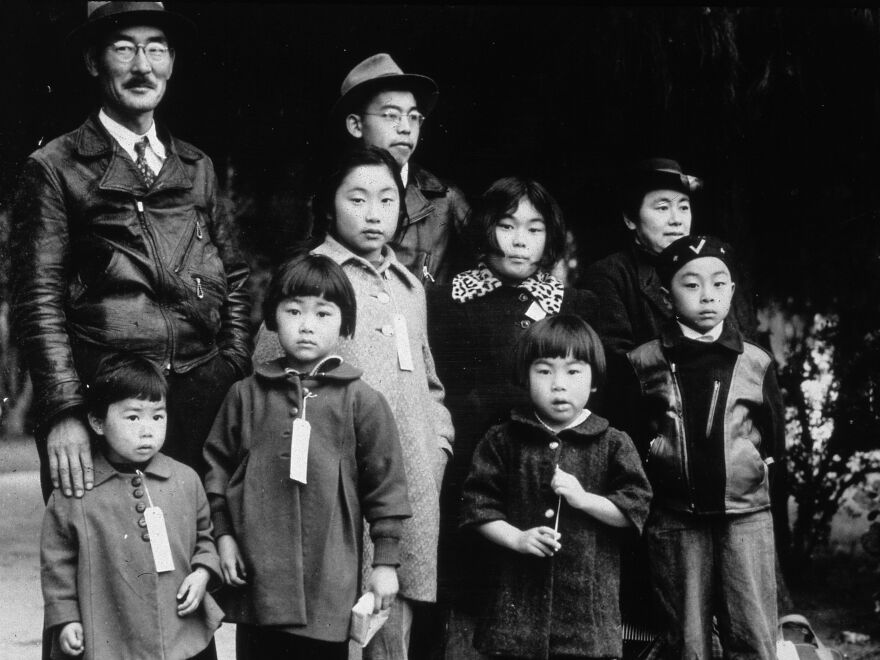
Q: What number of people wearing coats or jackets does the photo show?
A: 9